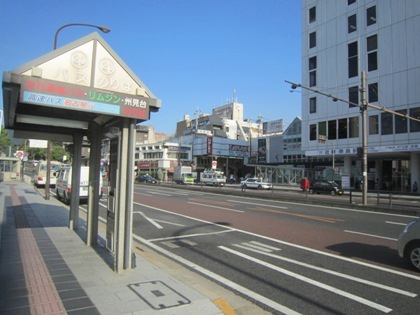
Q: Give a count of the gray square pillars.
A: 3